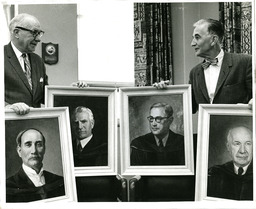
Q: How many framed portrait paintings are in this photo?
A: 4